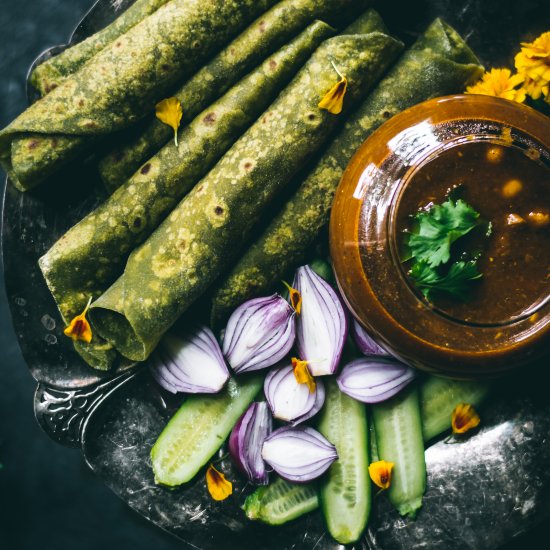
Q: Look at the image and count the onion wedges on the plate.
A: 8